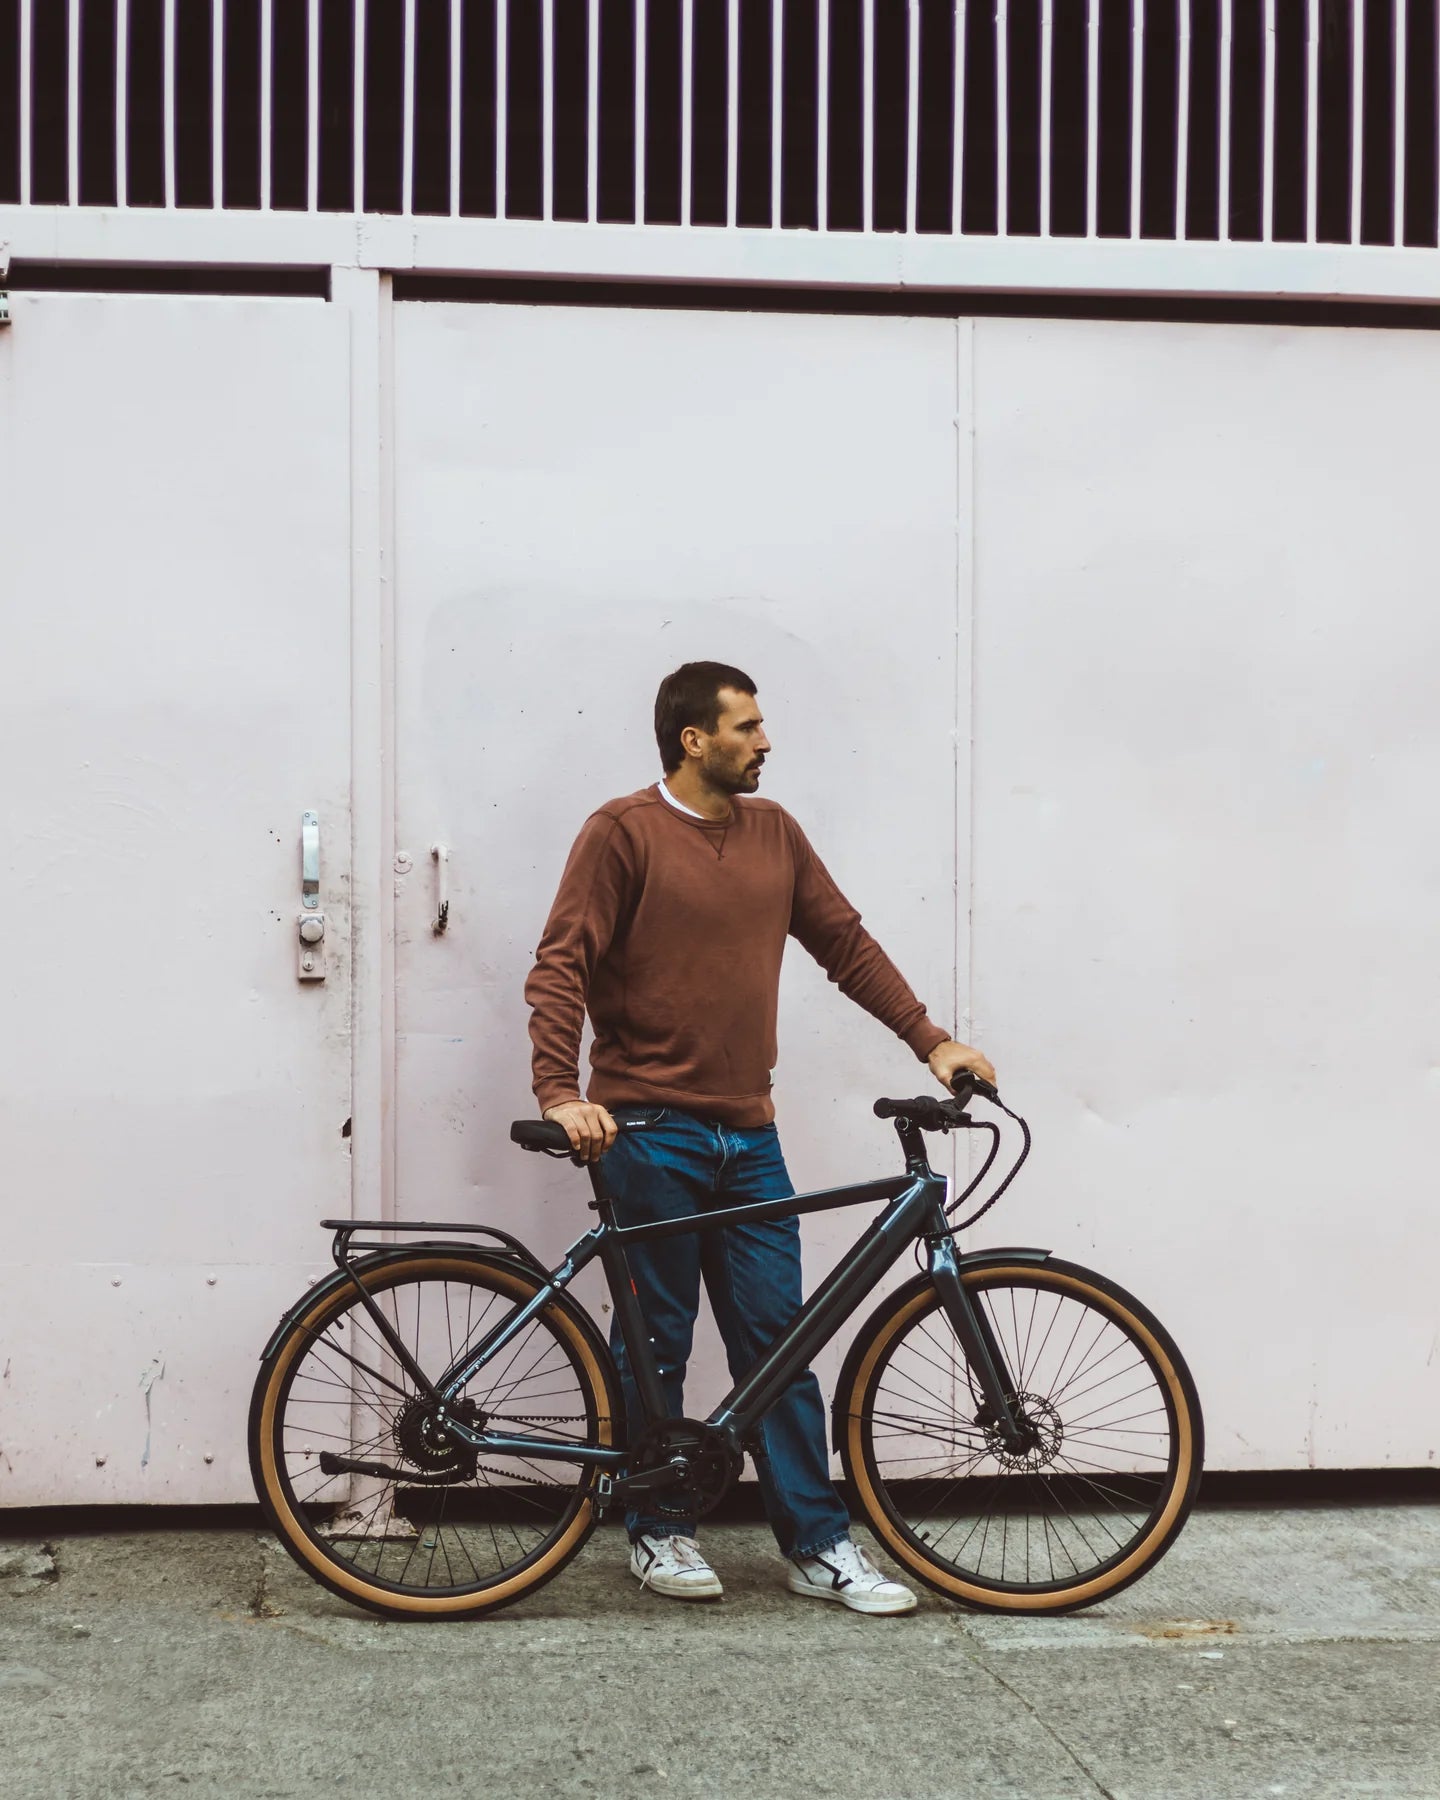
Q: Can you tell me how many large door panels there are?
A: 3